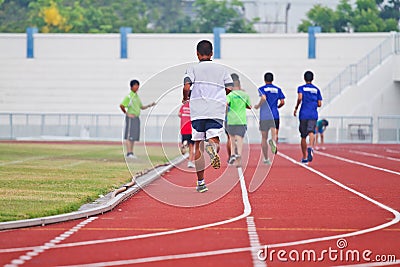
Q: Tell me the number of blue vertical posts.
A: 4